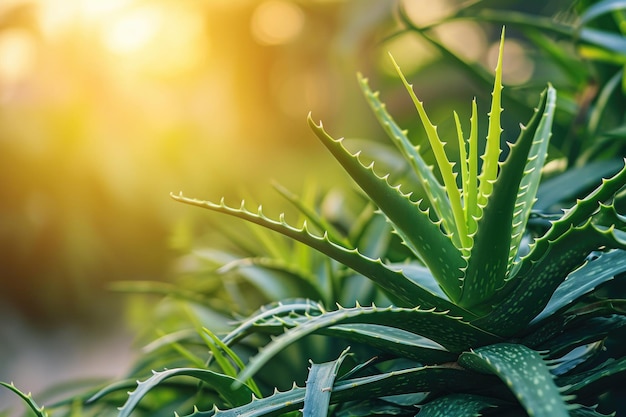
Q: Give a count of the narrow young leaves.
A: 4